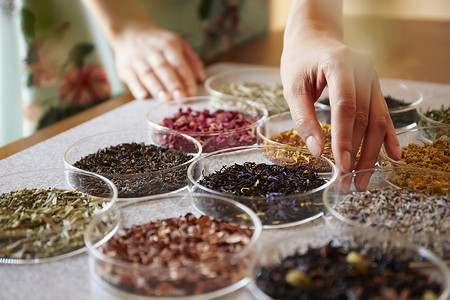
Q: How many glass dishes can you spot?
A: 12